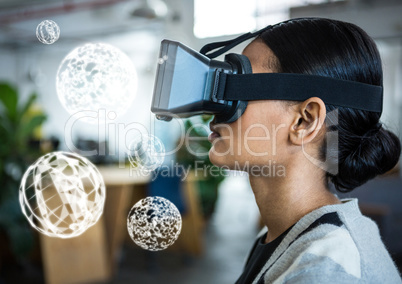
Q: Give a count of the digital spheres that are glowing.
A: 5